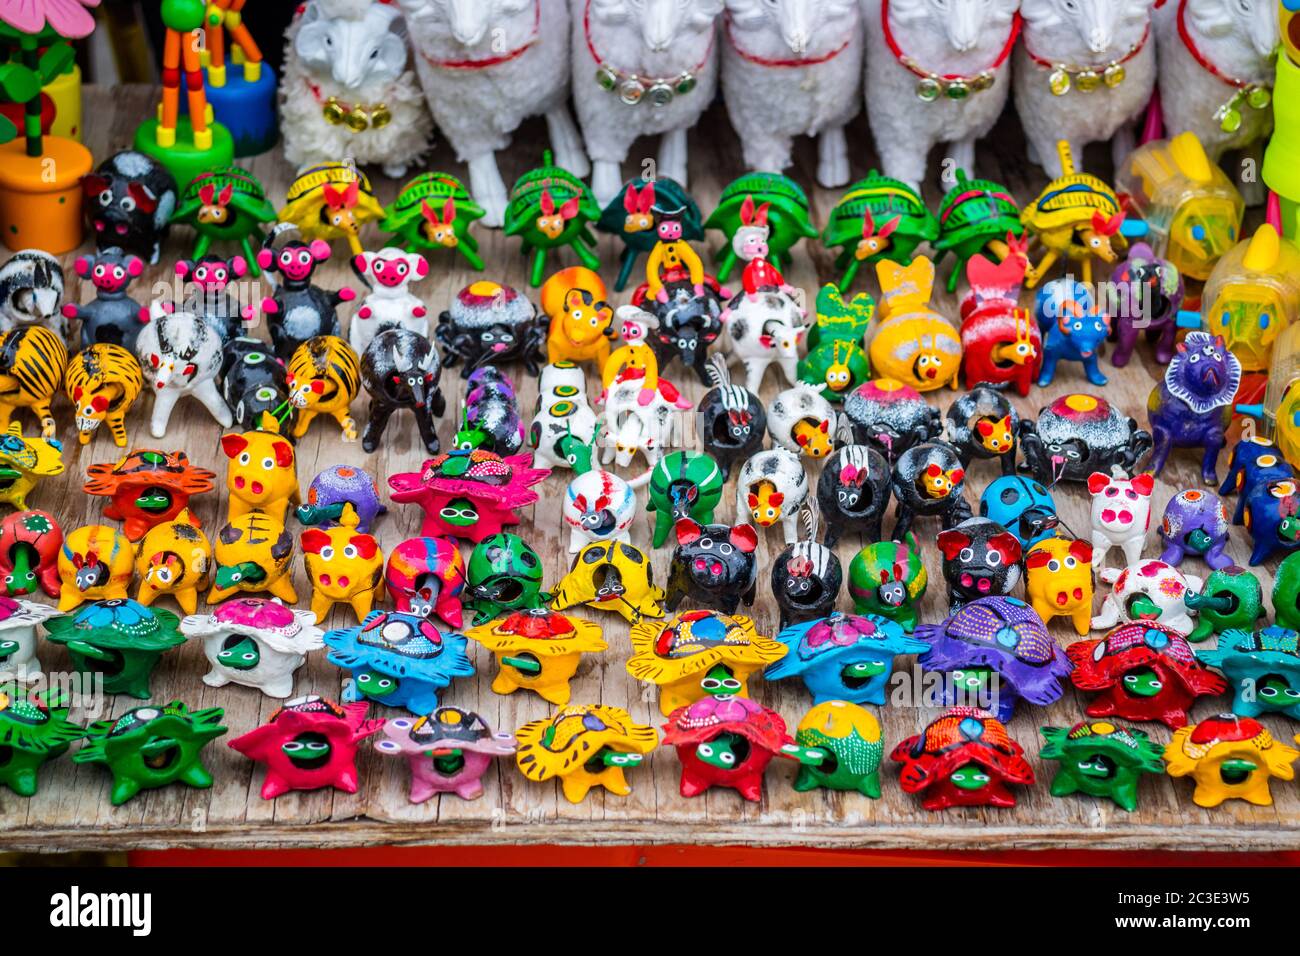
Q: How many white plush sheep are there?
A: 7